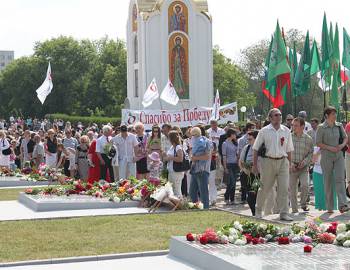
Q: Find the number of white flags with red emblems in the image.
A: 4